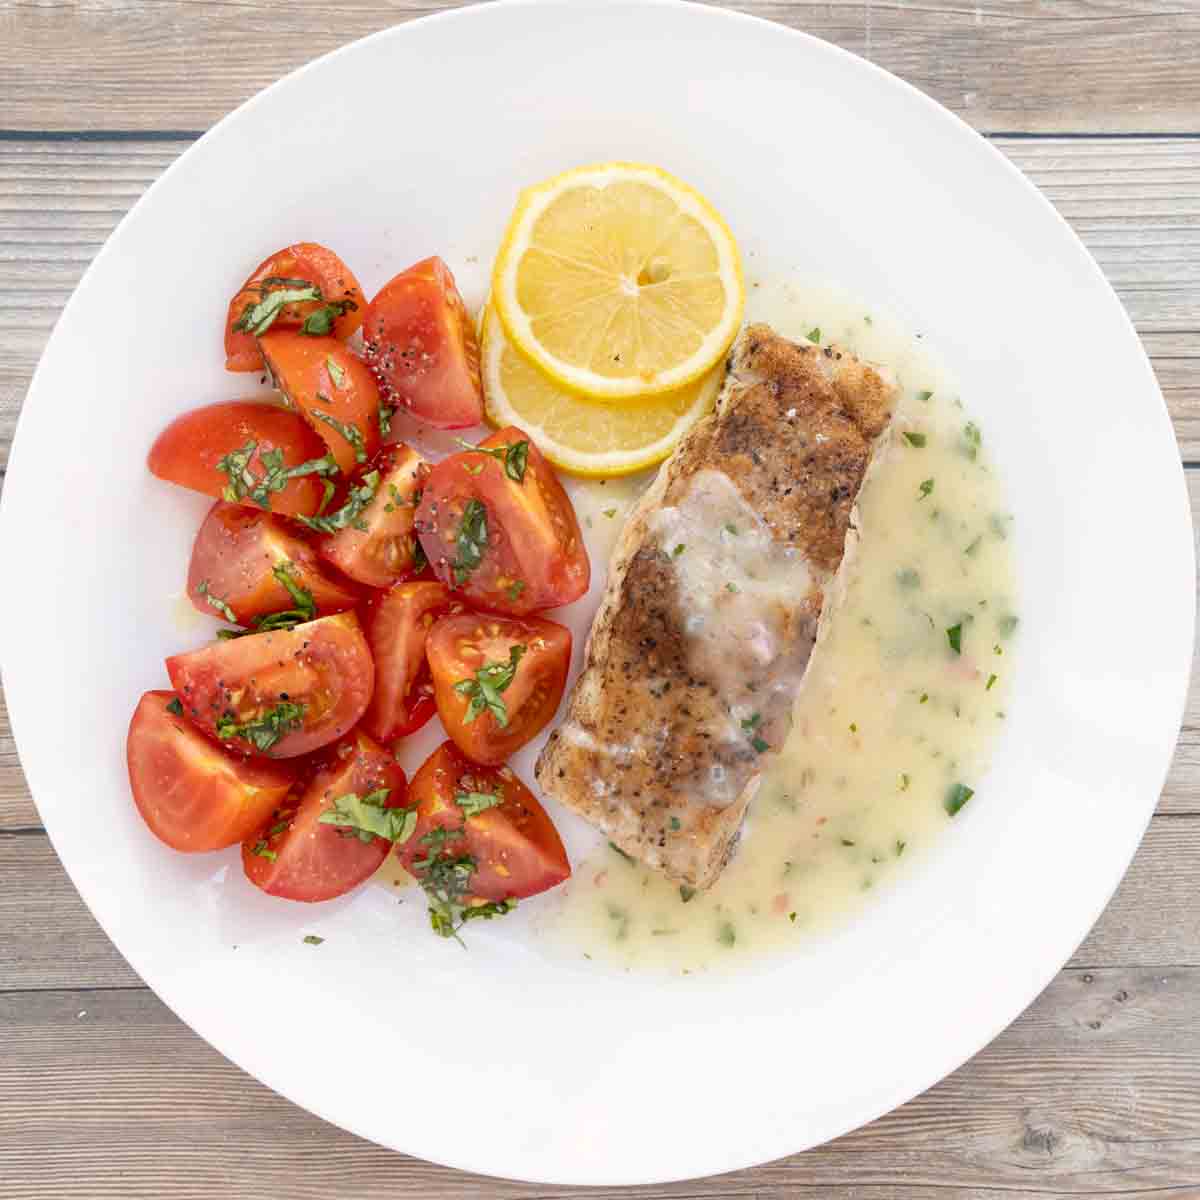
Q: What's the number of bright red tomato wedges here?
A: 13